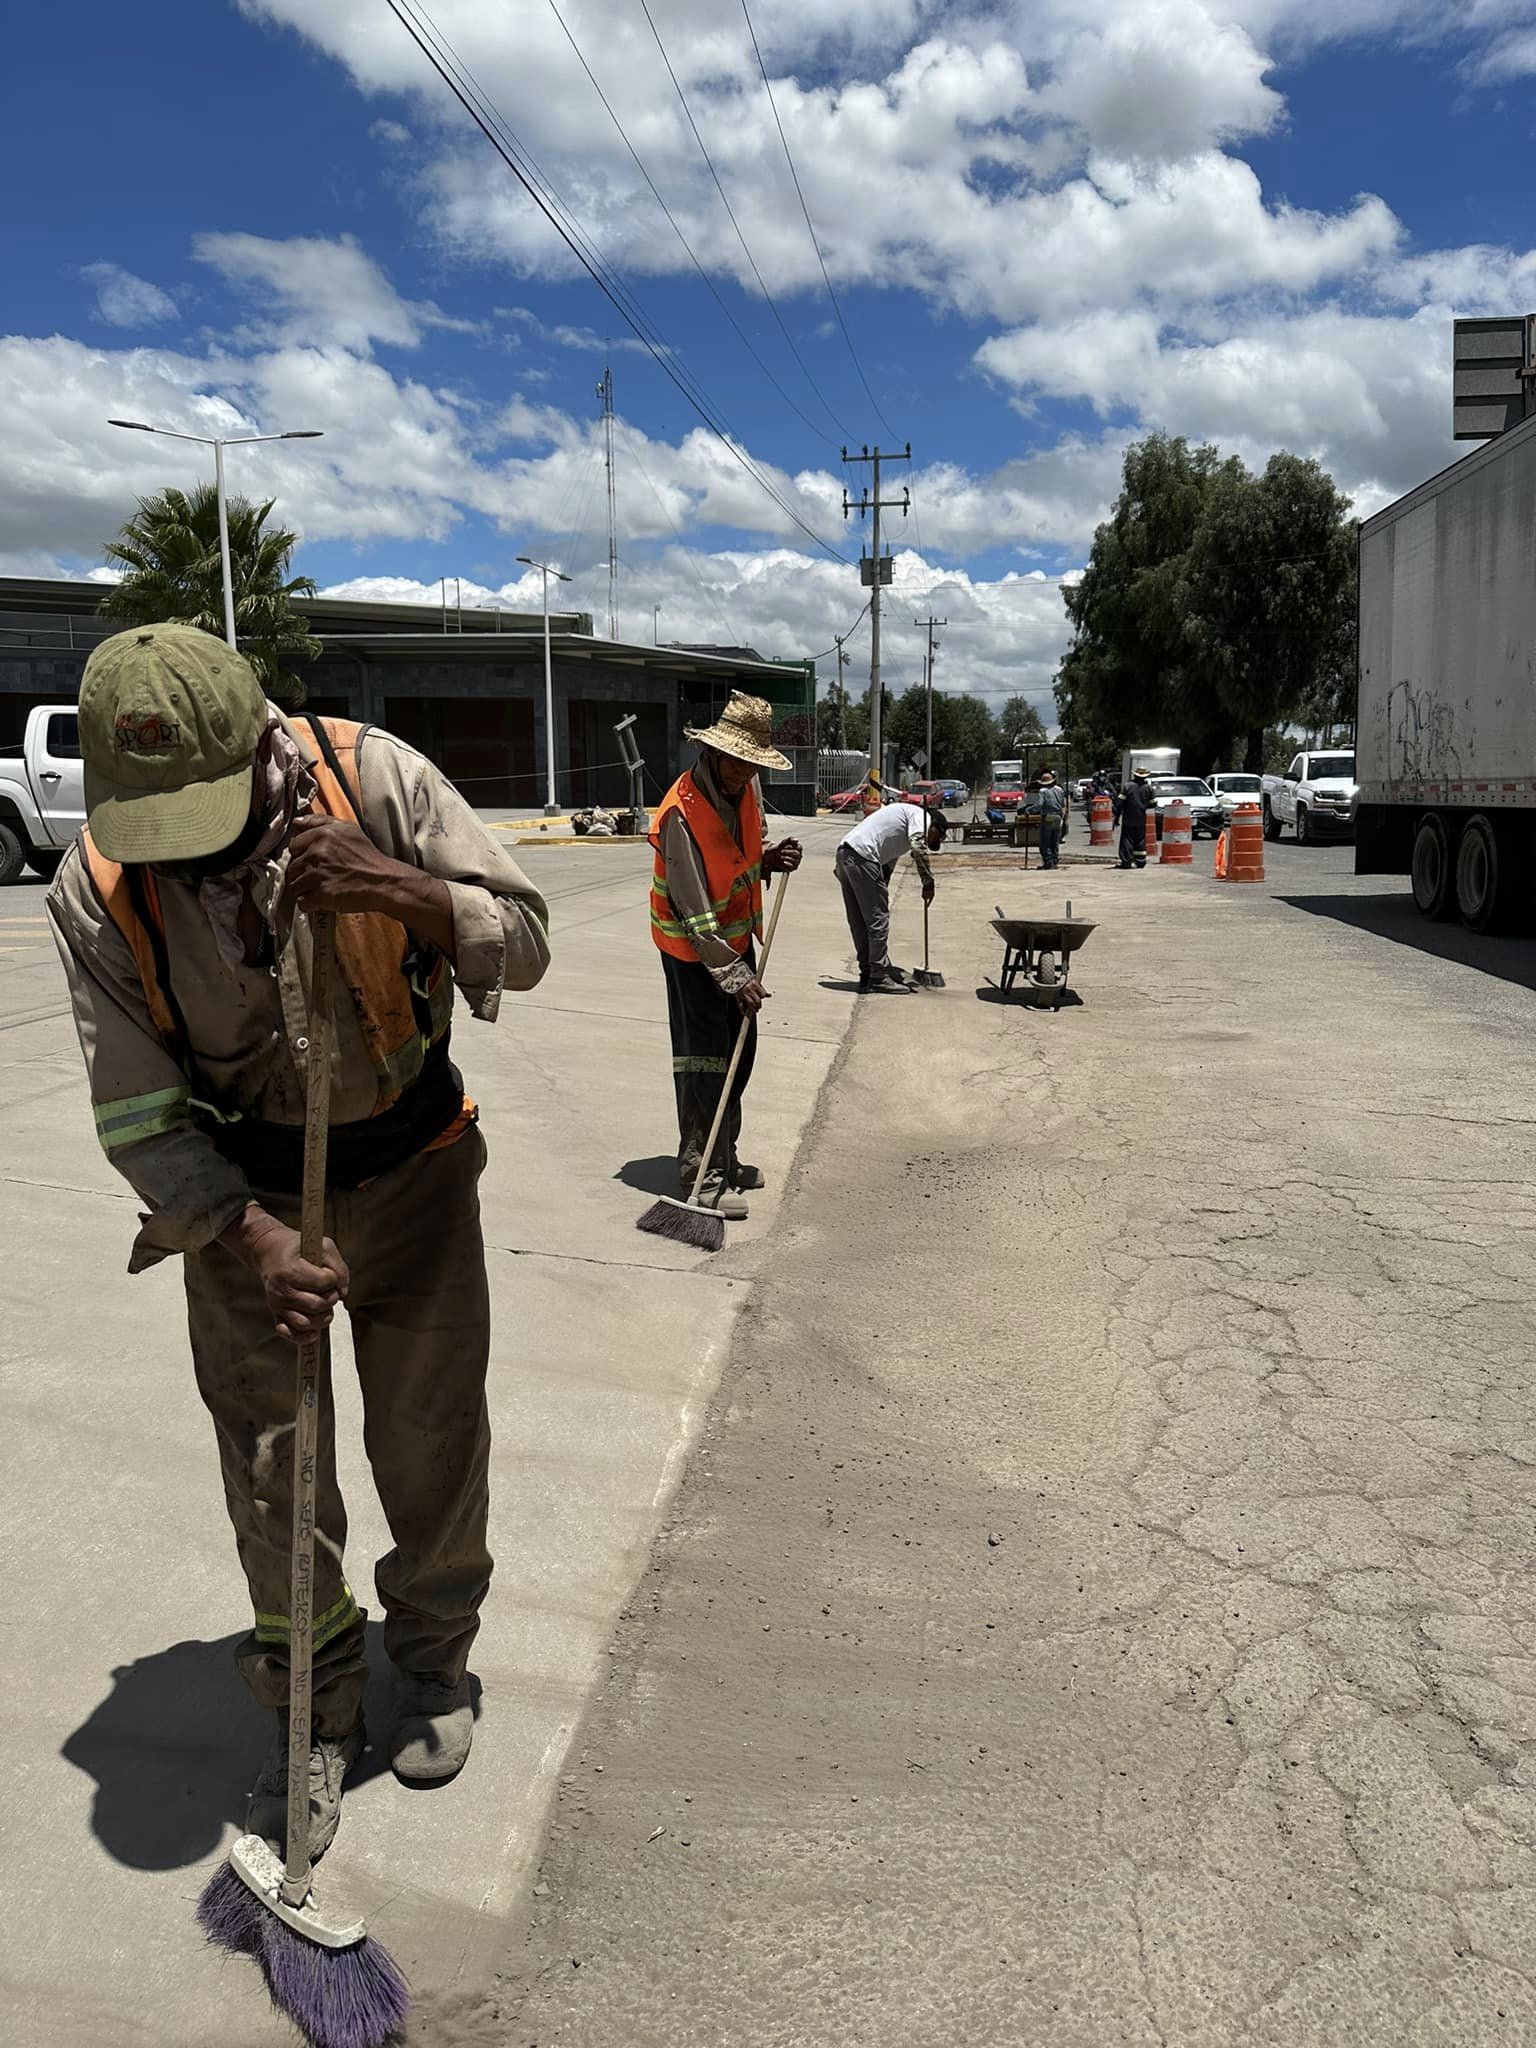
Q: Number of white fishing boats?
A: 0